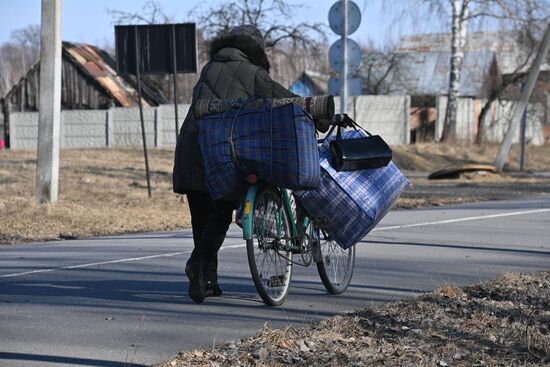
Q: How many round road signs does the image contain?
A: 2